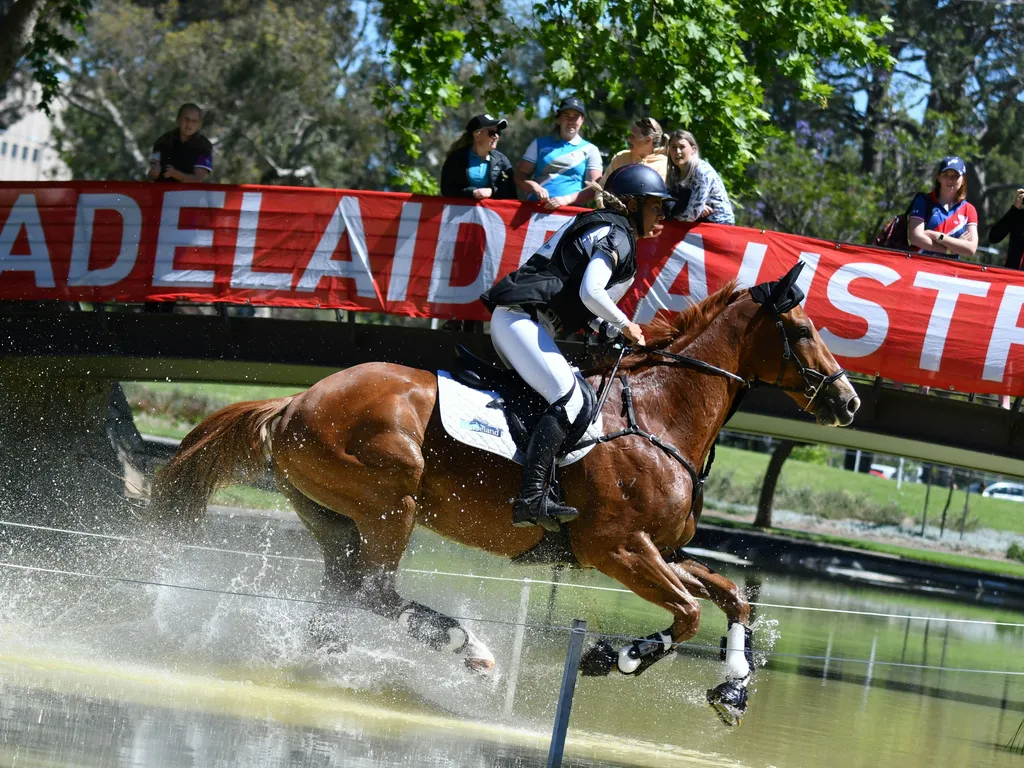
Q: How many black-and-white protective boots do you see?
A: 3